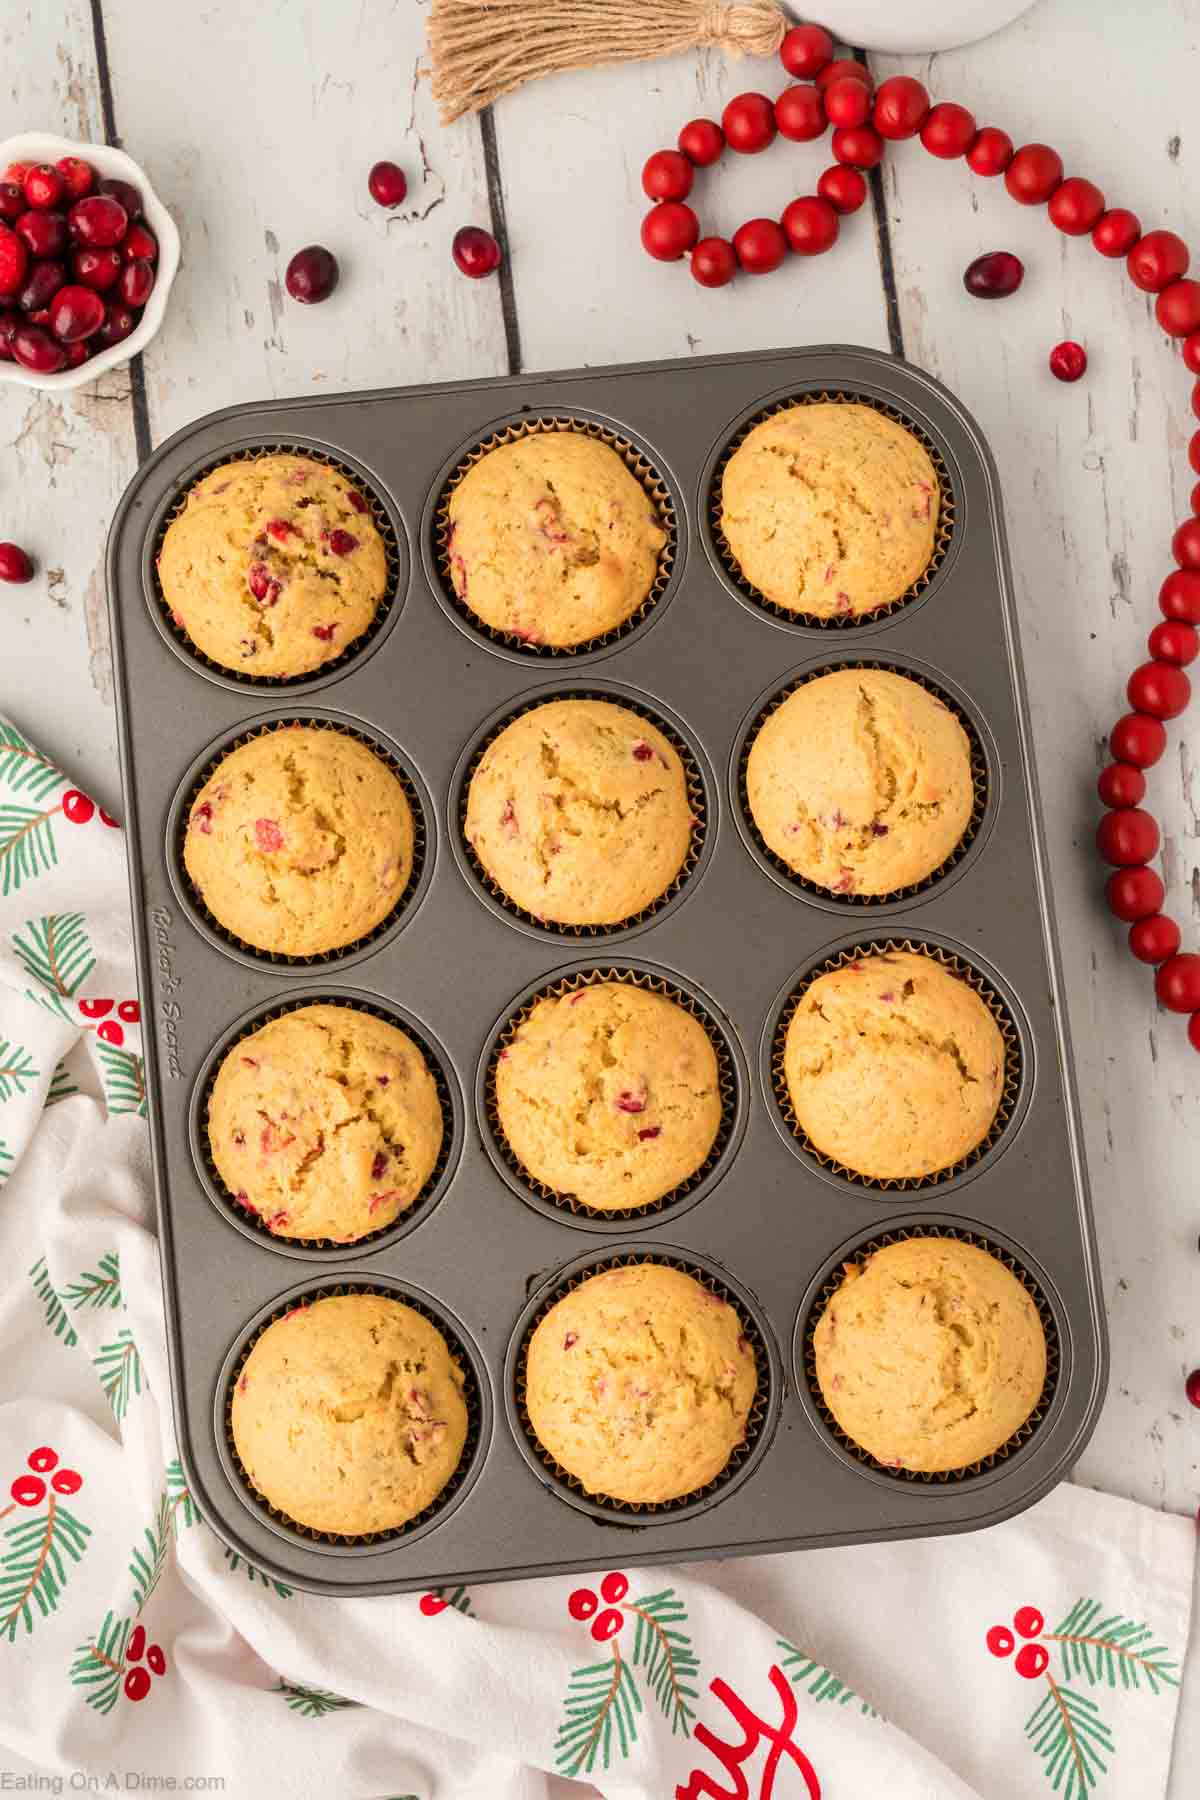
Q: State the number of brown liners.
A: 12